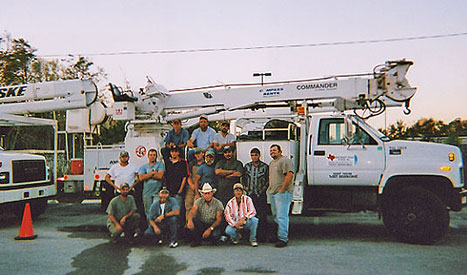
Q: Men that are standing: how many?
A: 8